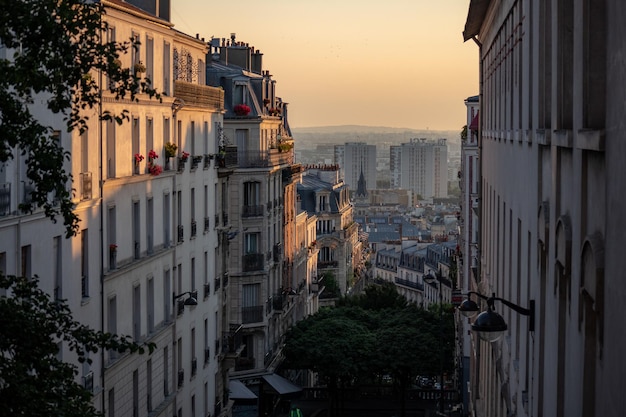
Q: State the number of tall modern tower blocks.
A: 2